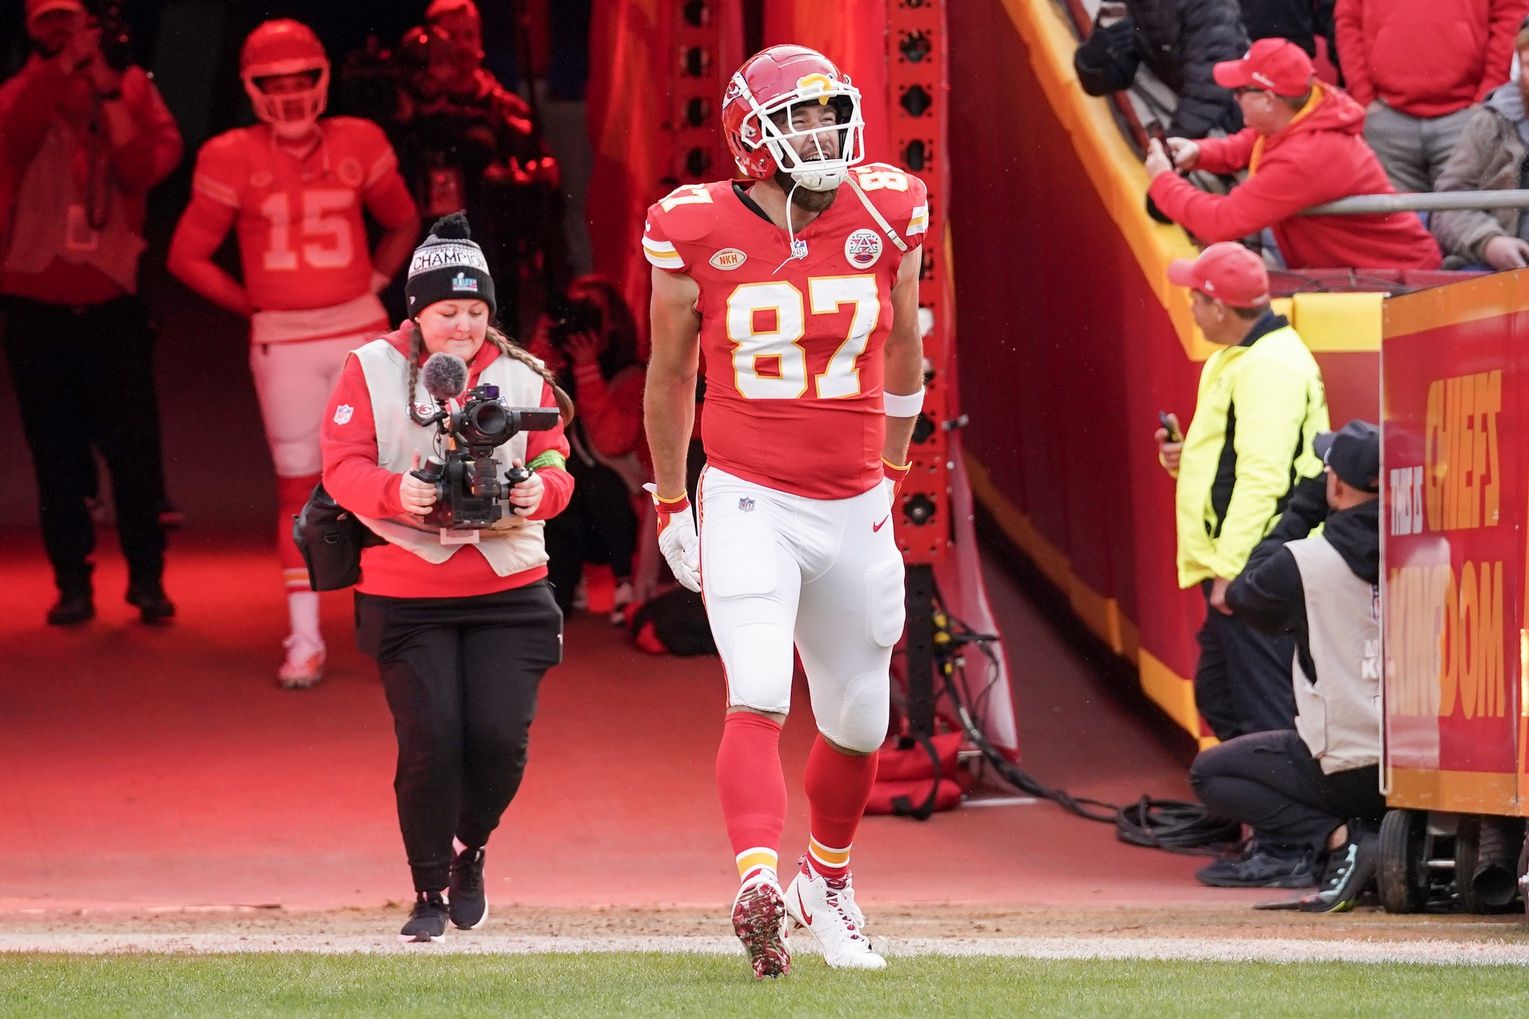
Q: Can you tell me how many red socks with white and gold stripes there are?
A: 3